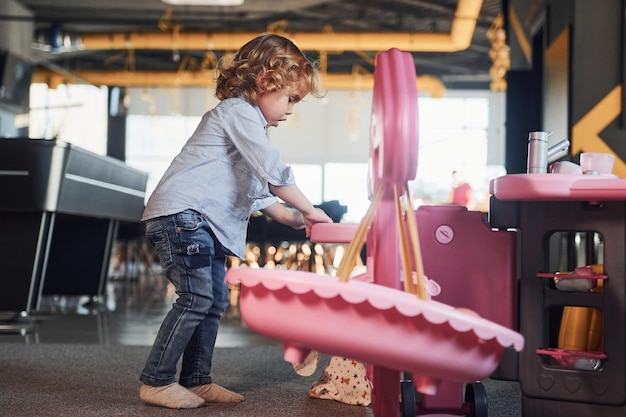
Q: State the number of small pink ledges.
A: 2